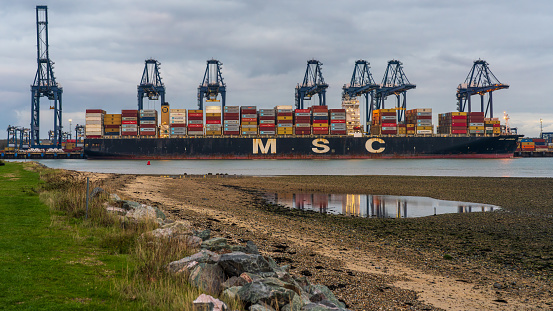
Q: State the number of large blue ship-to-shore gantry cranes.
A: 7